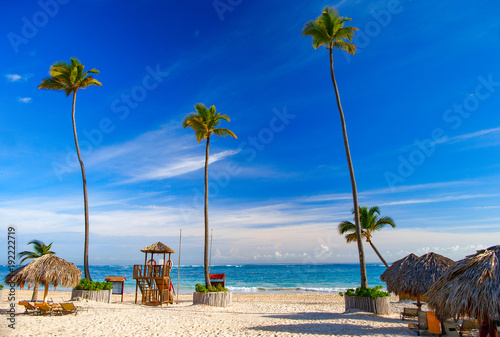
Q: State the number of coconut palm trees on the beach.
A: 5